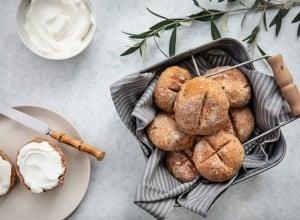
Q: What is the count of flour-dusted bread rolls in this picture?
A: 7